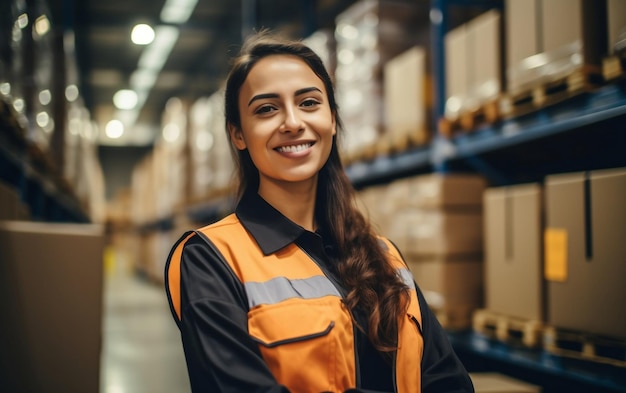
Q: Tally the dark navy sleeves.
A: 2